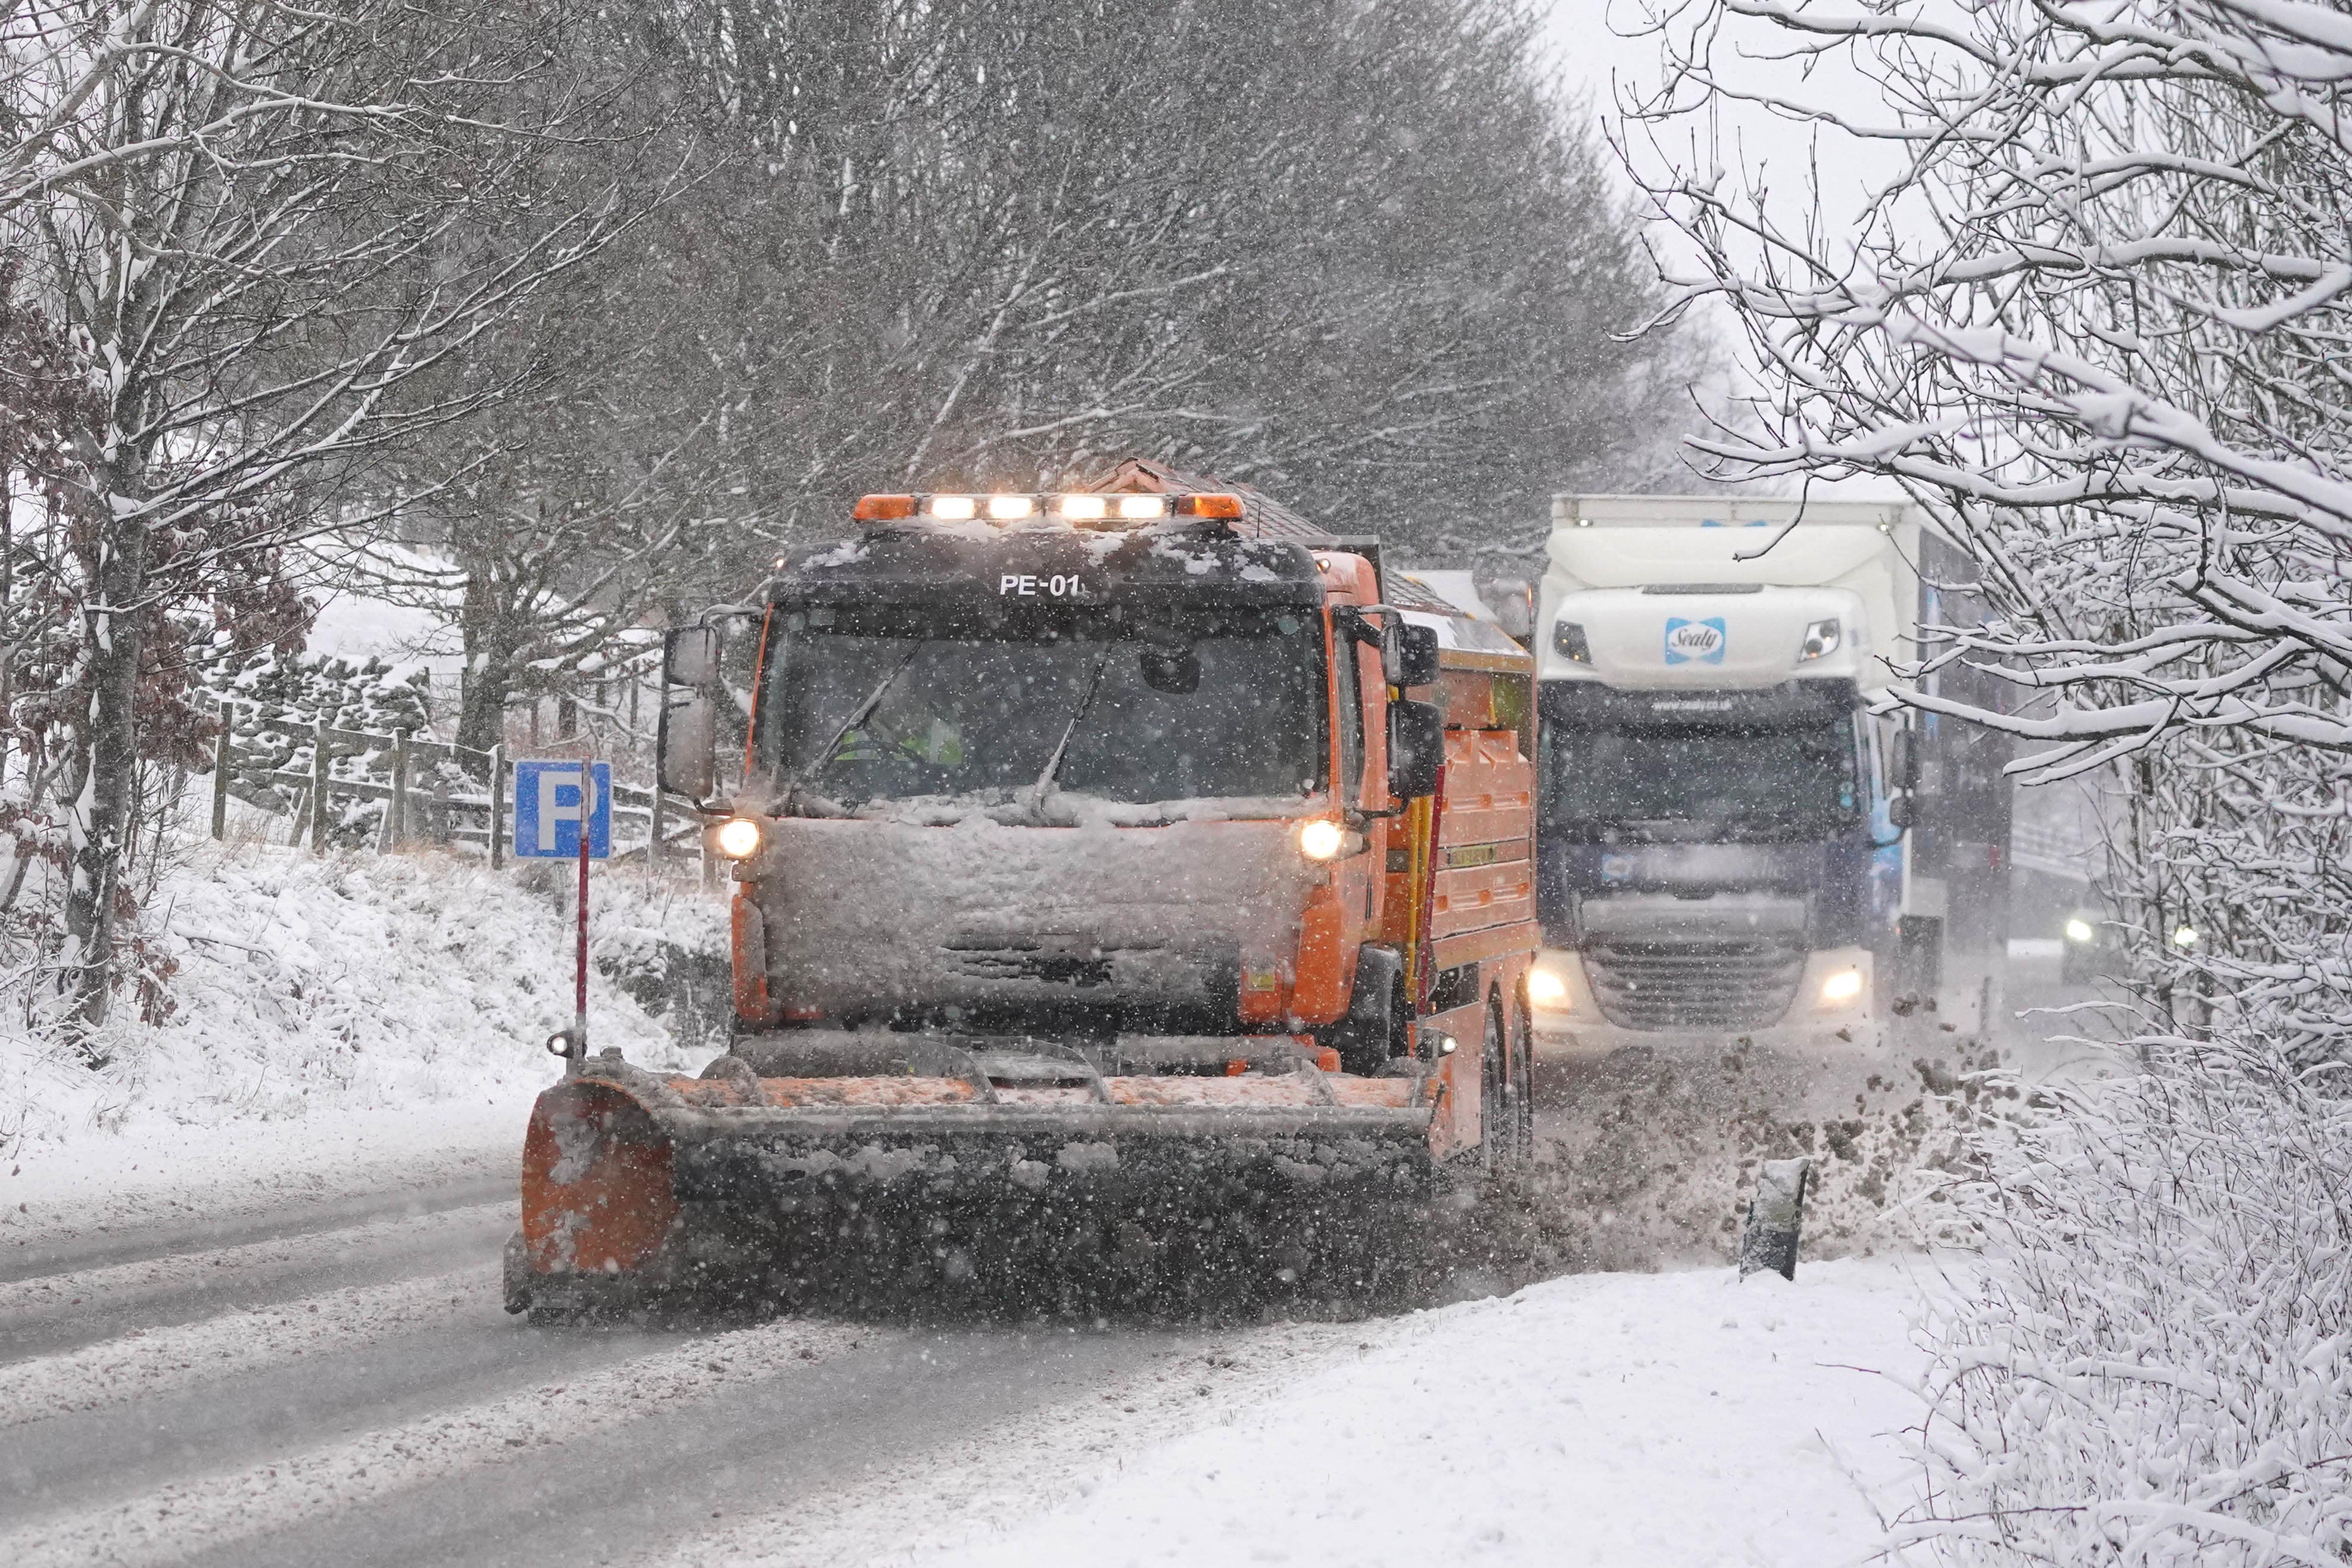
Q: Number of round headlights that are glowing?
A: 2